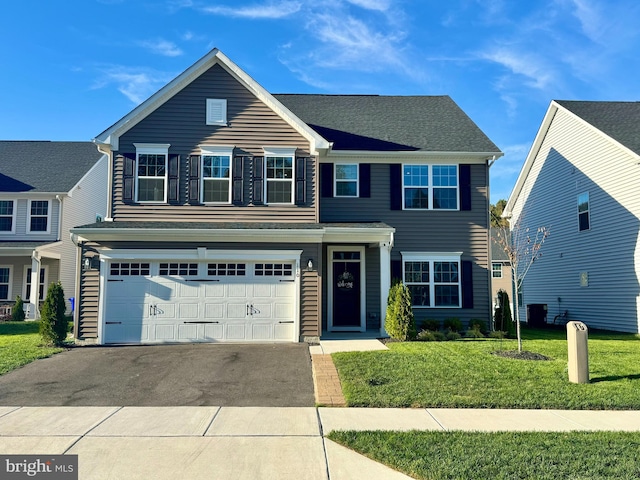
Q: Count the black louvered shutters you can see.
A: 12